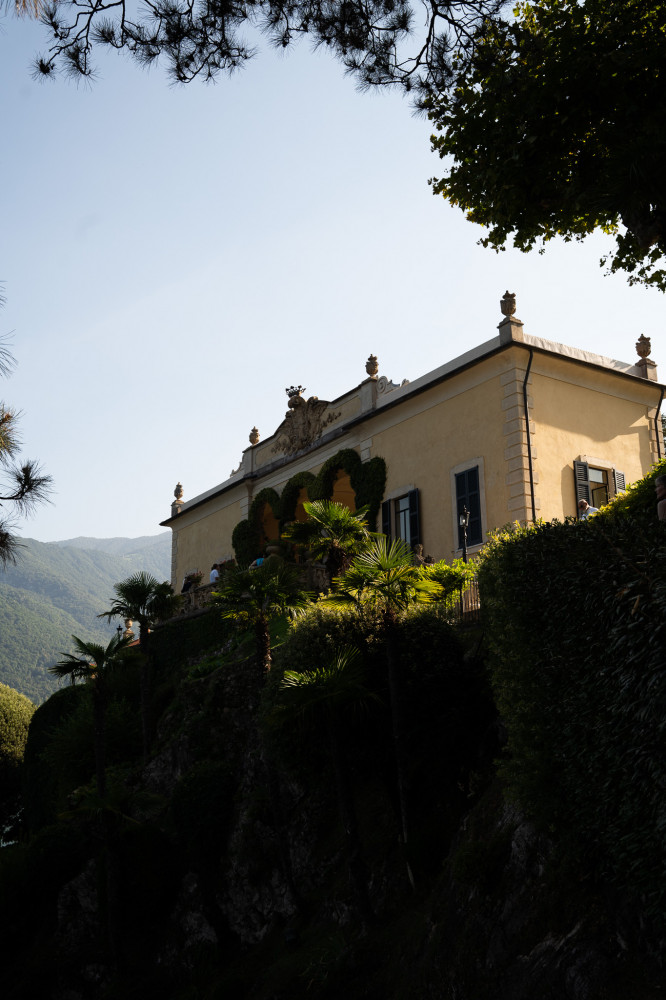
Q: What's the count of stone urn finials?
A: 5